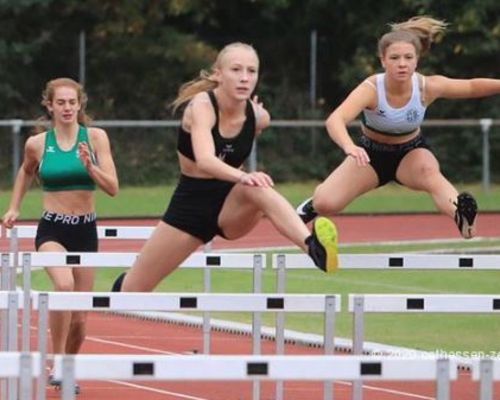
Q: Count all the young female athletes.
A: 3